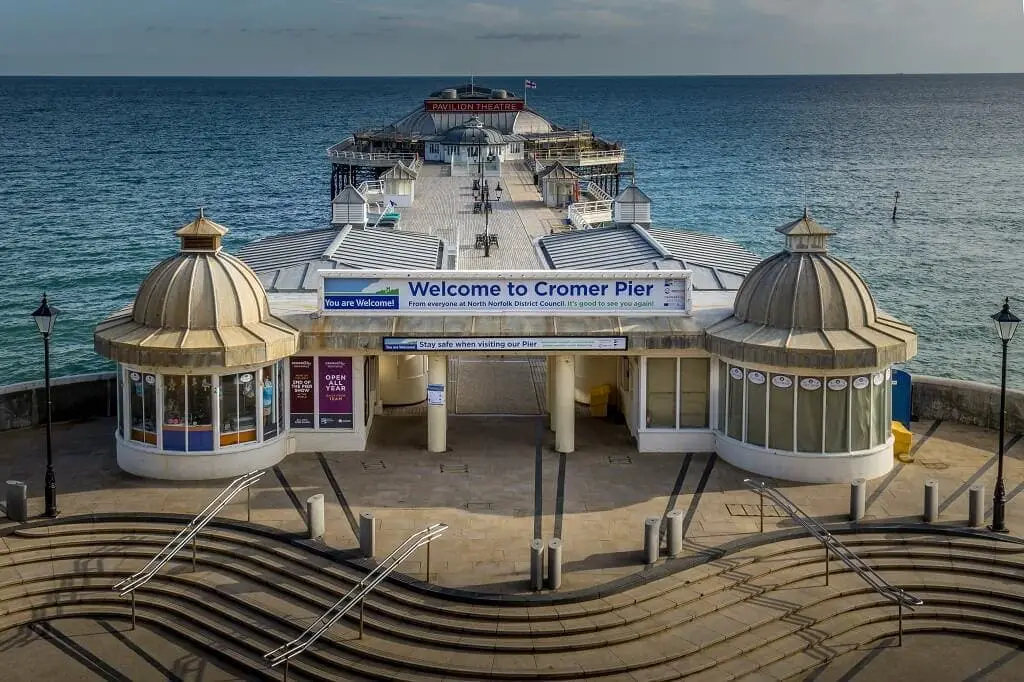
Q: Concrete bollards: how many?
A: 10